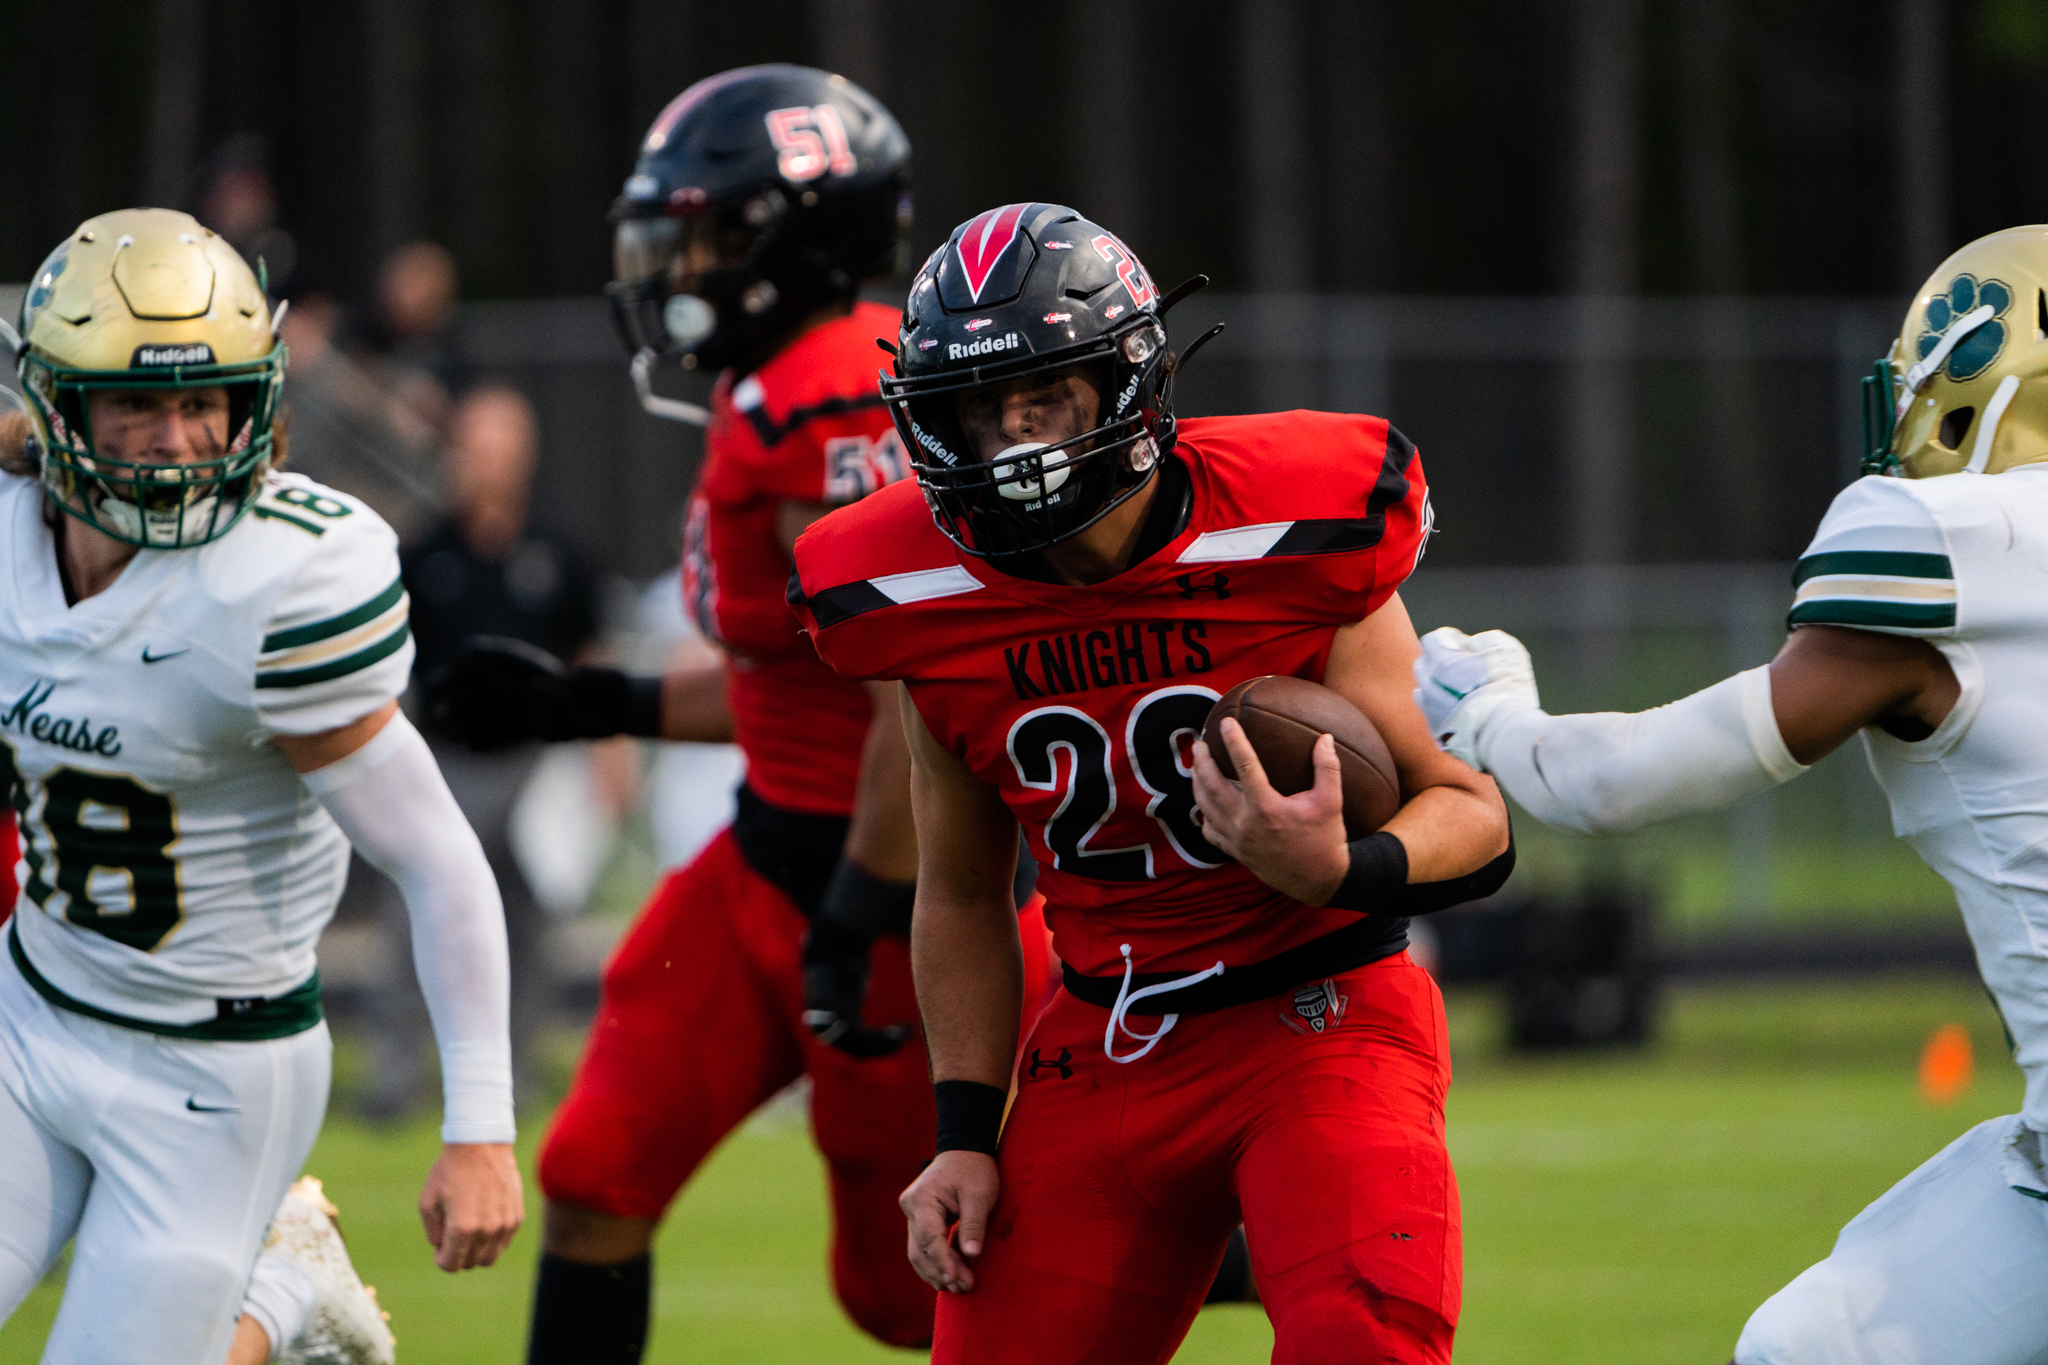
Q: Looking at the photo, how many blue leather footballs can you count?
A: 0